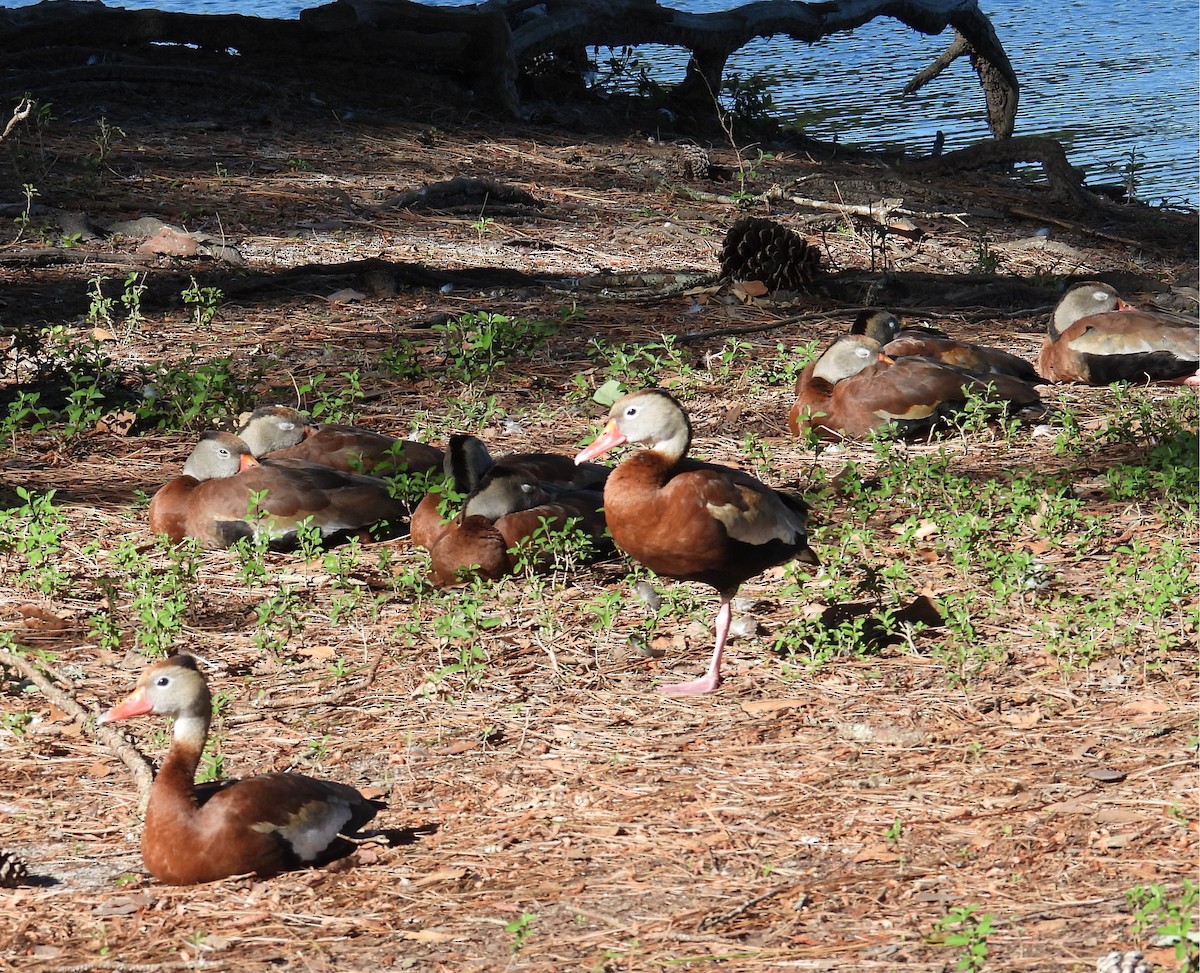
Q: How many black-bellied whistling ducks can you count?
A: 9